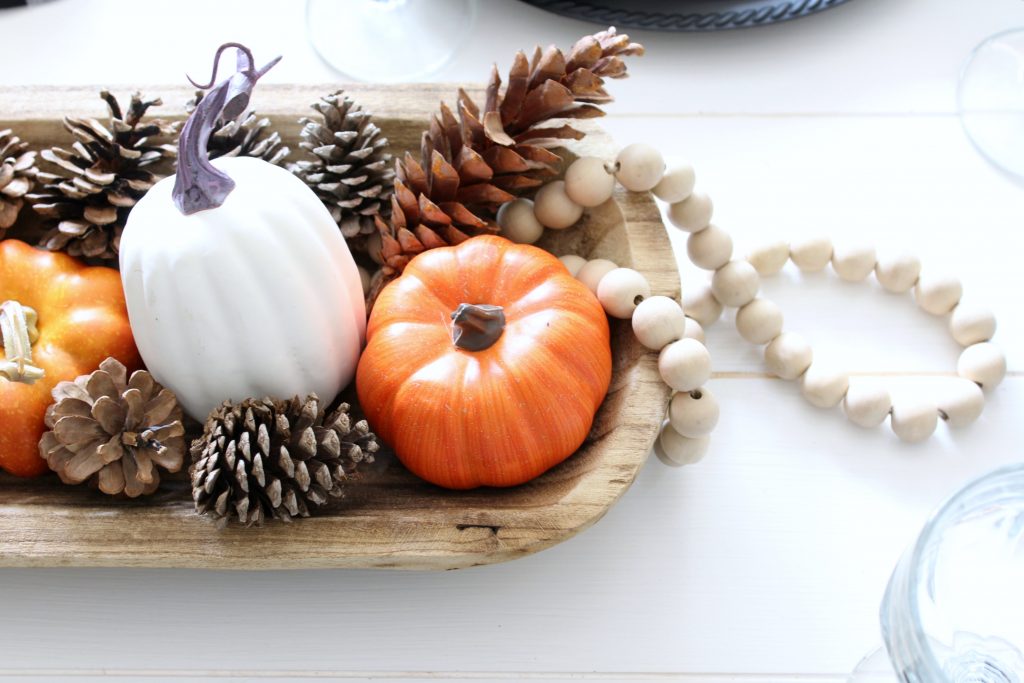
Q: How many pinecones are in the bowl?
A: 7